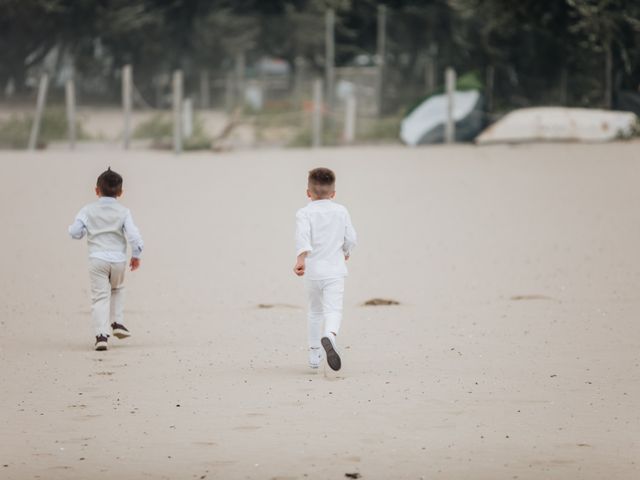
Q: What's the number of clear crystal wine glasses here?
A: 0